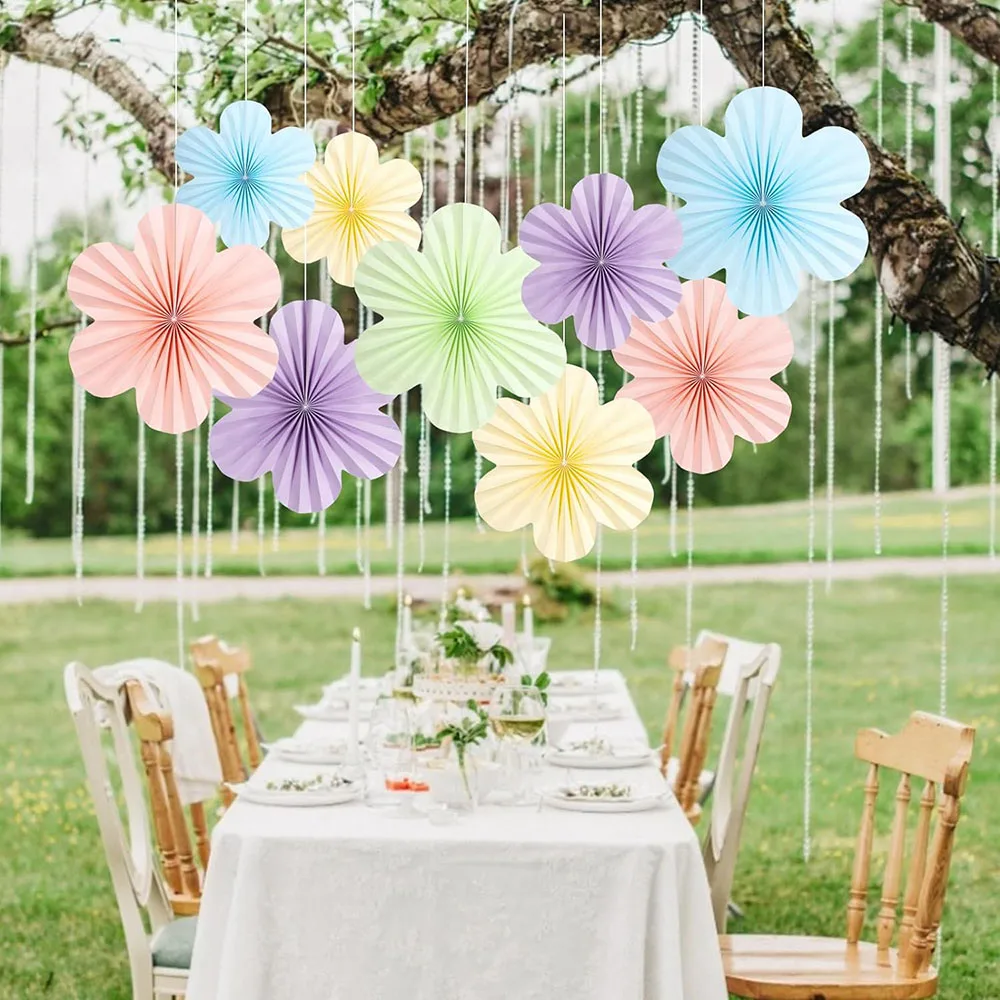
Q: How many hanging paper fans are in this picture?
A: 9